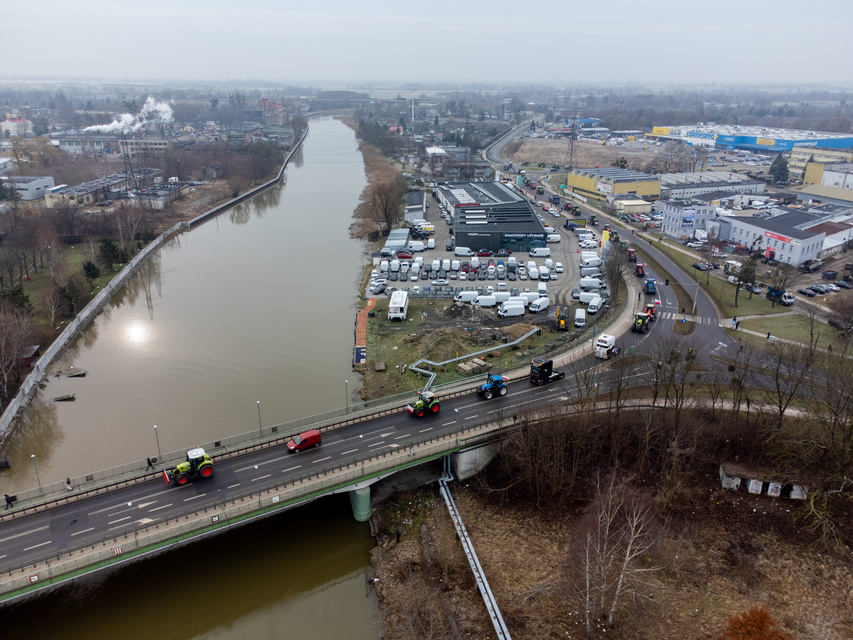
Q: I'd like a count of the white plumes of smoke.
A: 1